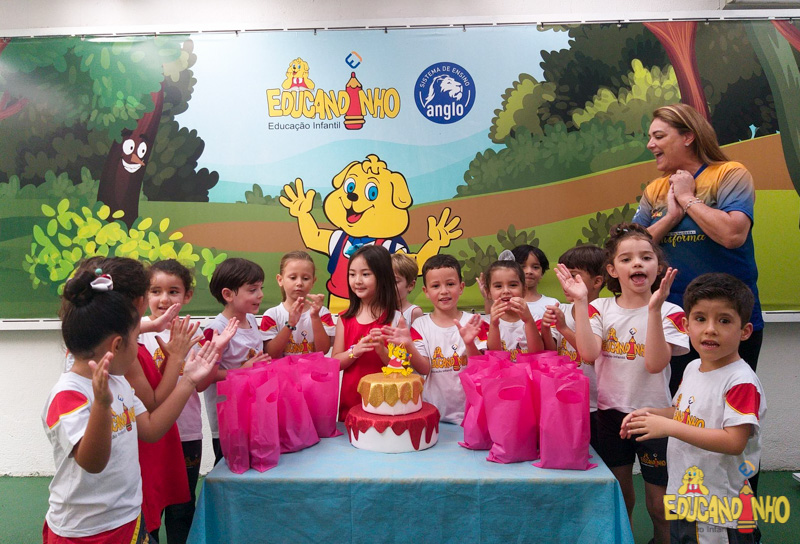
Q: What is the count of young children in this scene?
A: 13